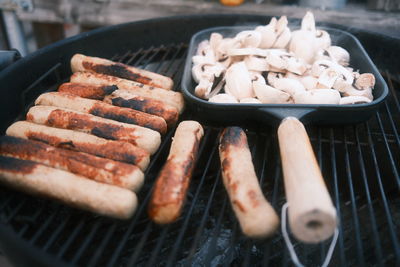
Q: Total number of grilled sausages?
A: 10